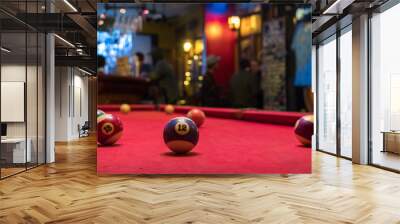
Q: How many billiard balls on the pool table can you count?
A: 7